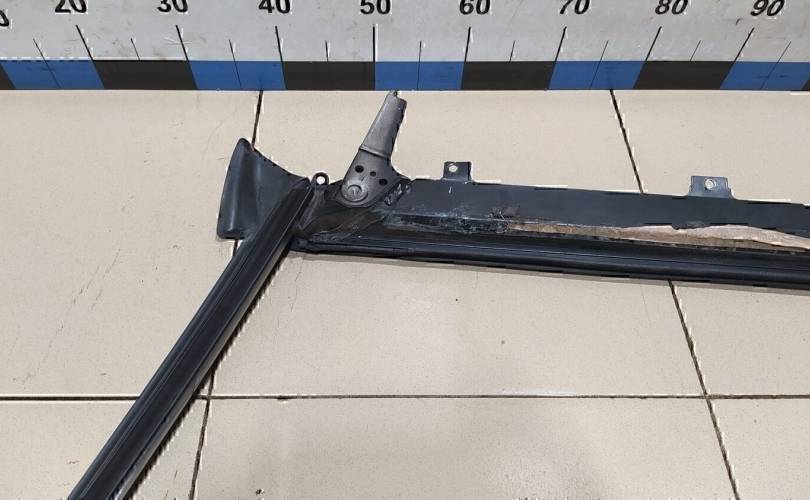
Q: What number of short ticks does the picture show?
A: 9